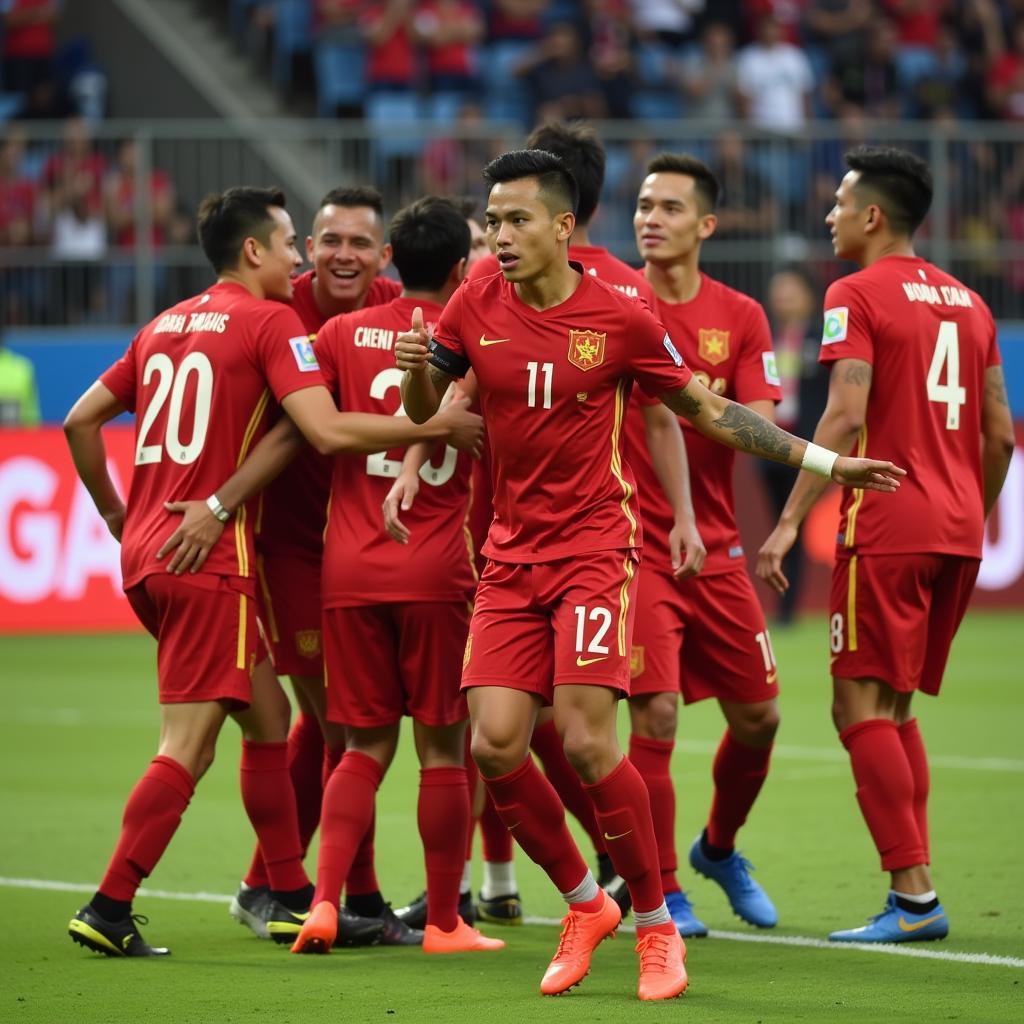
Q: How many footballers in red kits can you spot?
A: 8